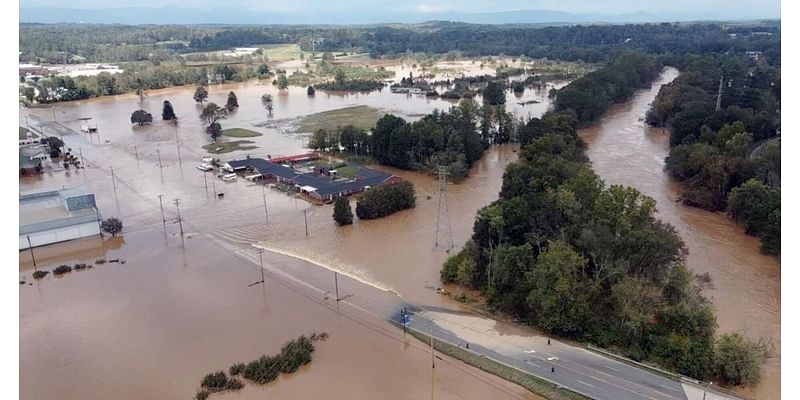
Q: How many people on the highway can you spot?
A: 3